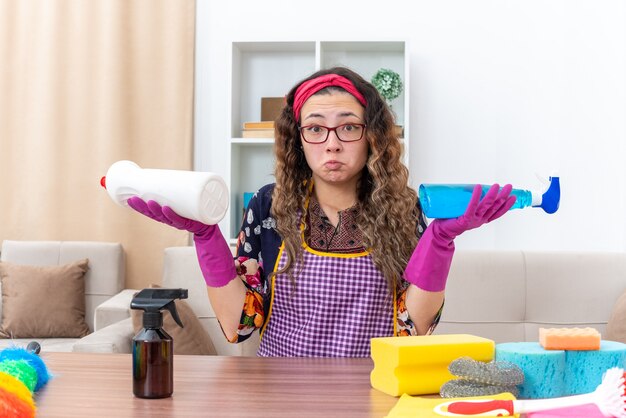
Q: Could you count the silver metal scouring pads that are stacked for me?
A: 2